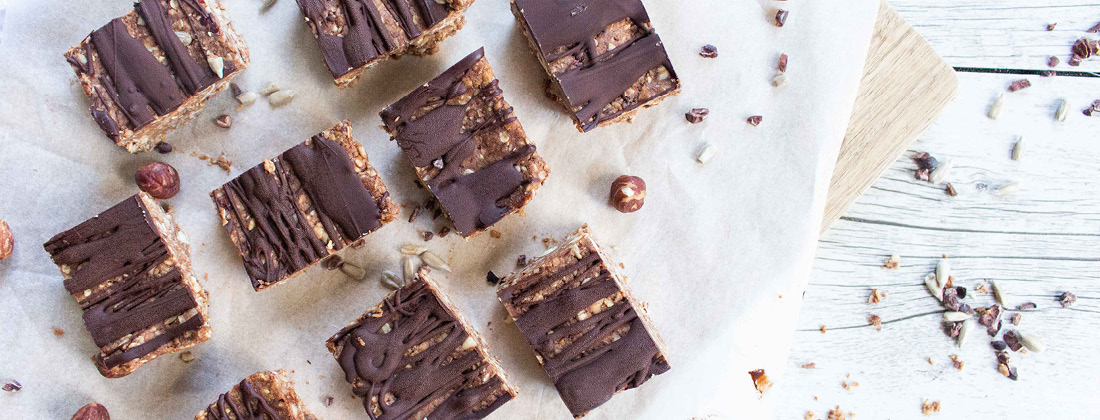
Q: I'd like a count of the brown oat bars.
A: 9